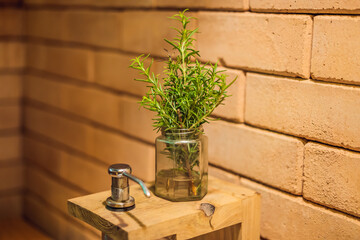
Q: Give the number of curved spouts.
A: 1